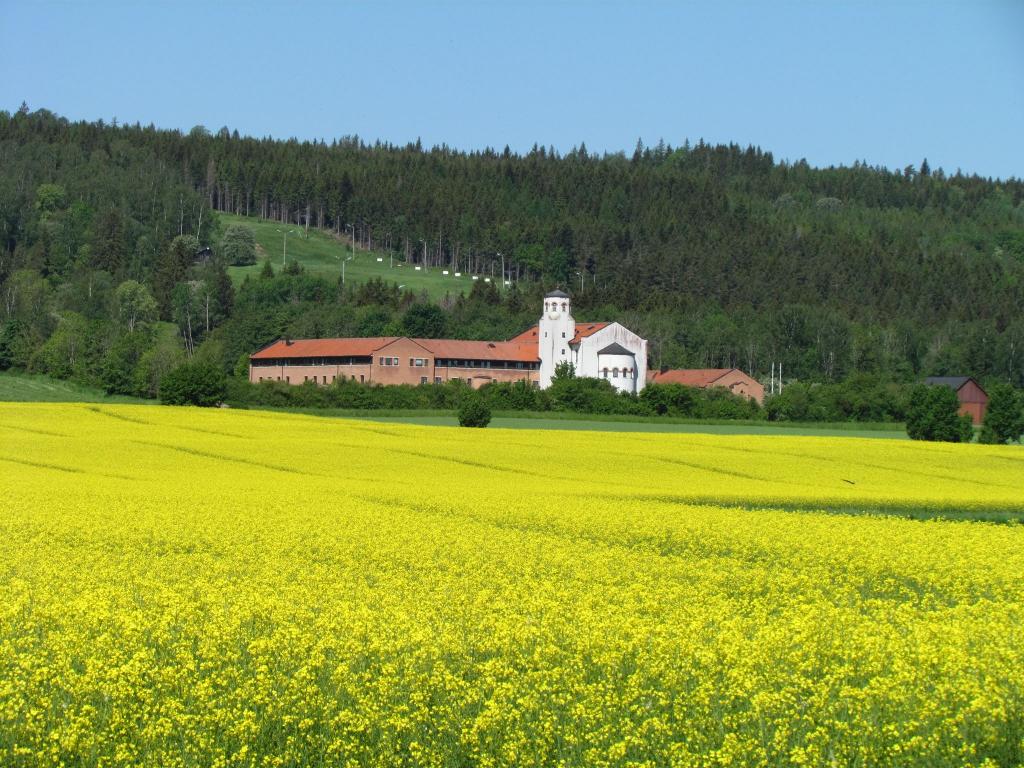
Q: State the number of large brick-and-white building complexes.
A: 1